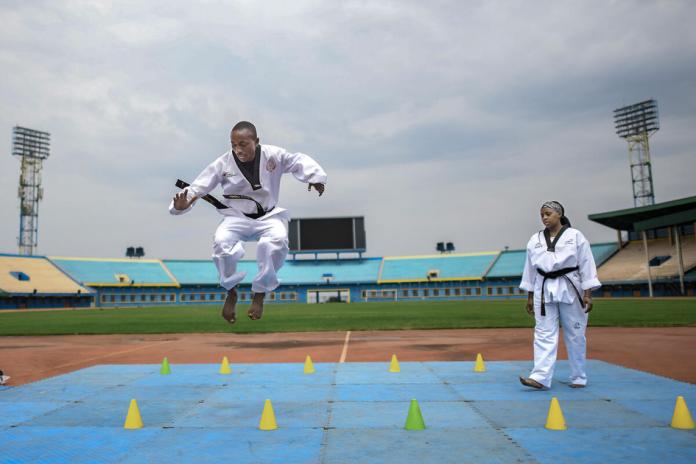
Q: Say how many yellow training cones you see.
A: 8